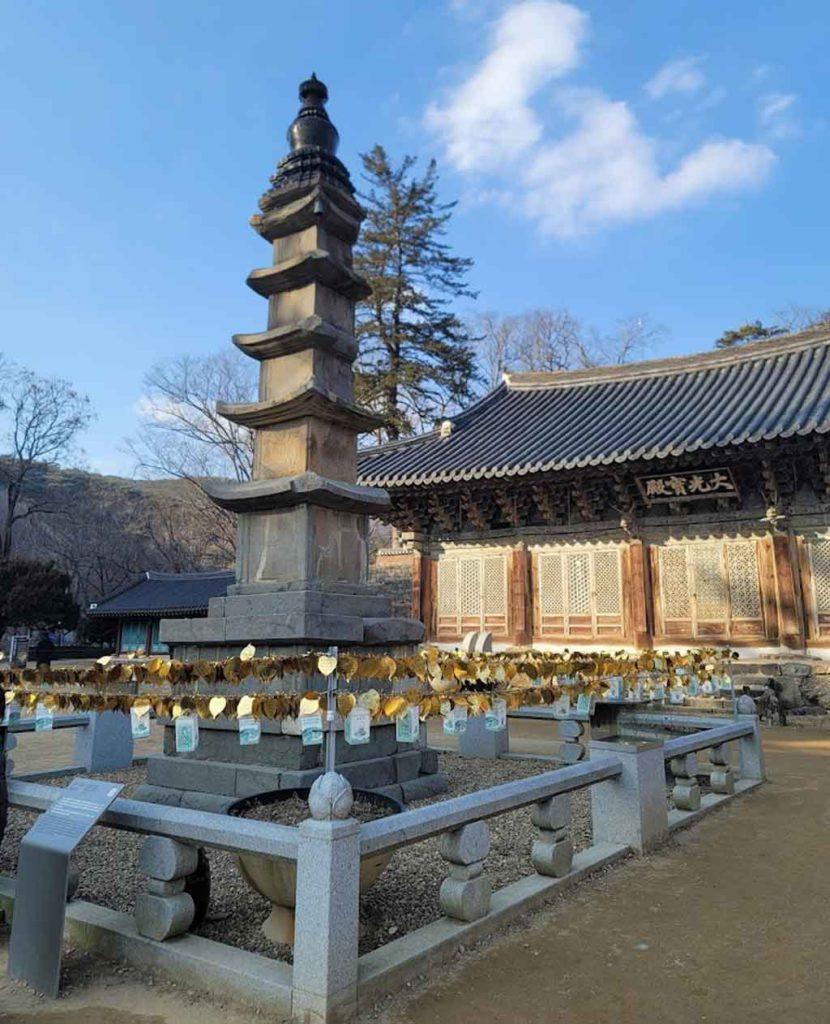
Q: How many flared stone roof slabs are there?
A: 5